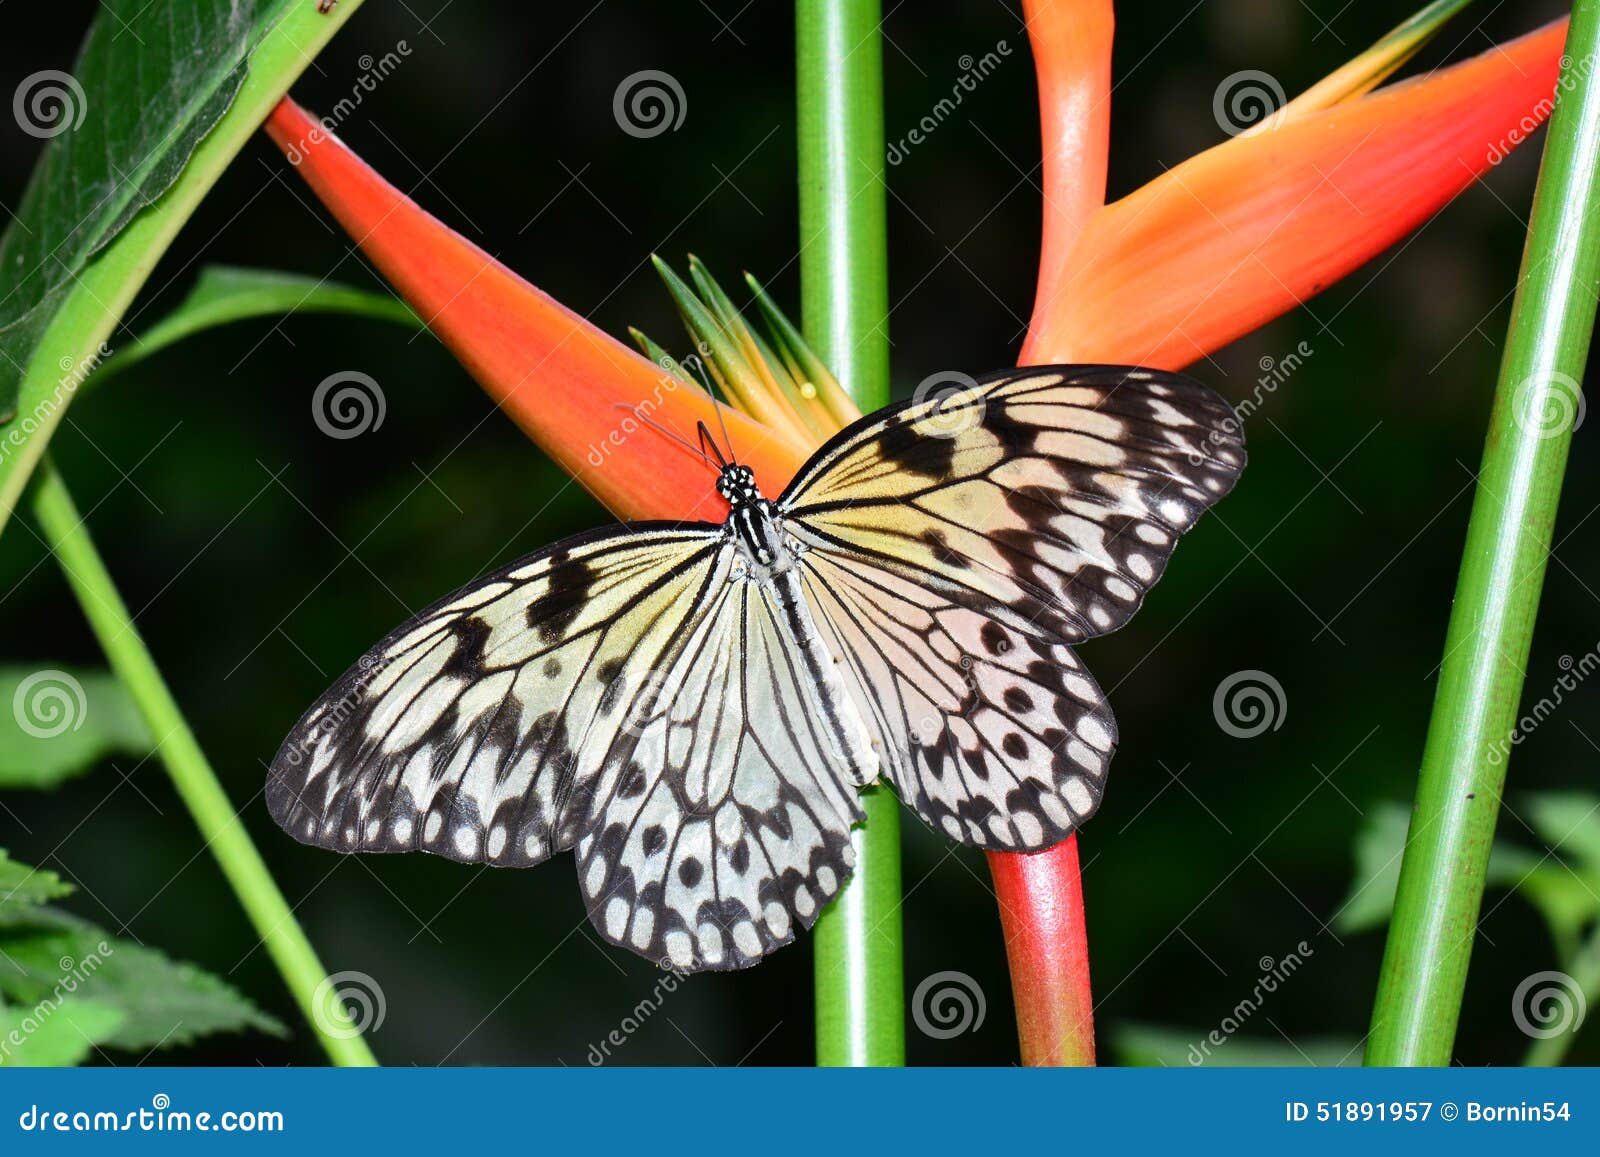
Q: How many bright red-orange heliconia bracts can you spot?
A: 2